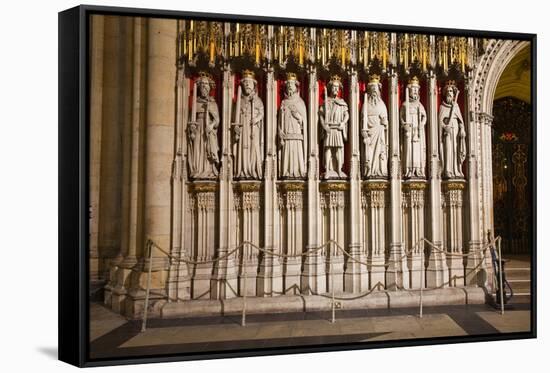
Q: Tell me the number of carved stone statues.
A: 7